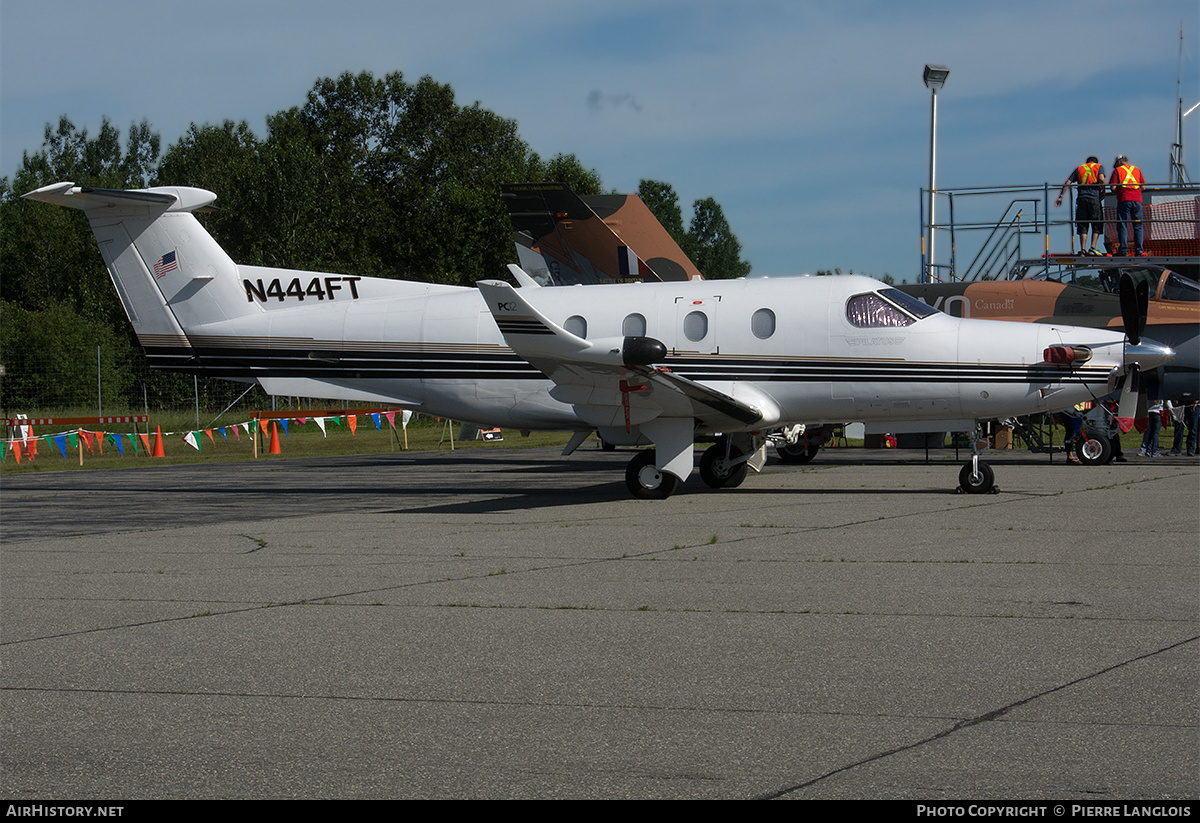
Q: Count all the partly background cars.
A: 0